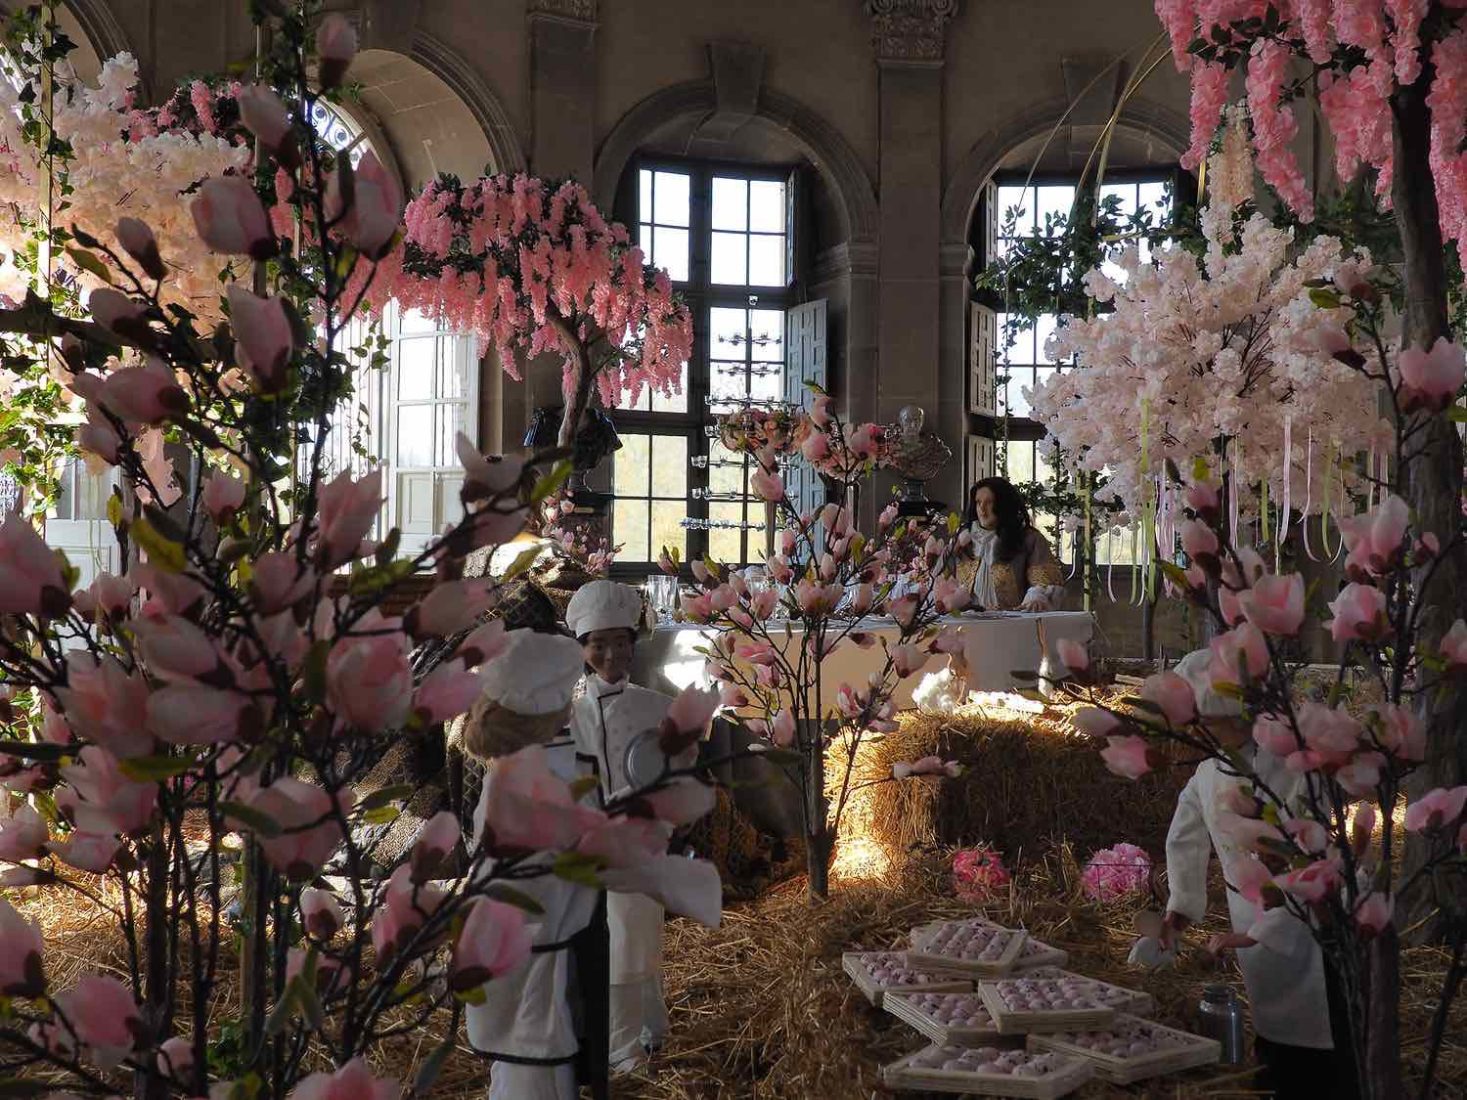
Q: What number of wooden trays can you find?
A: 8